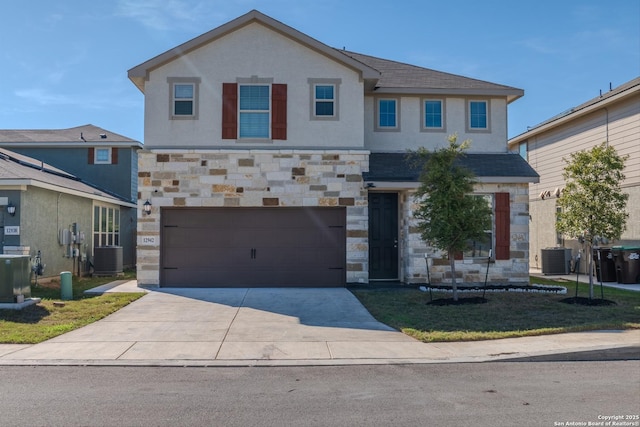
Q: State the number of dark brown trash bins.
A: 2